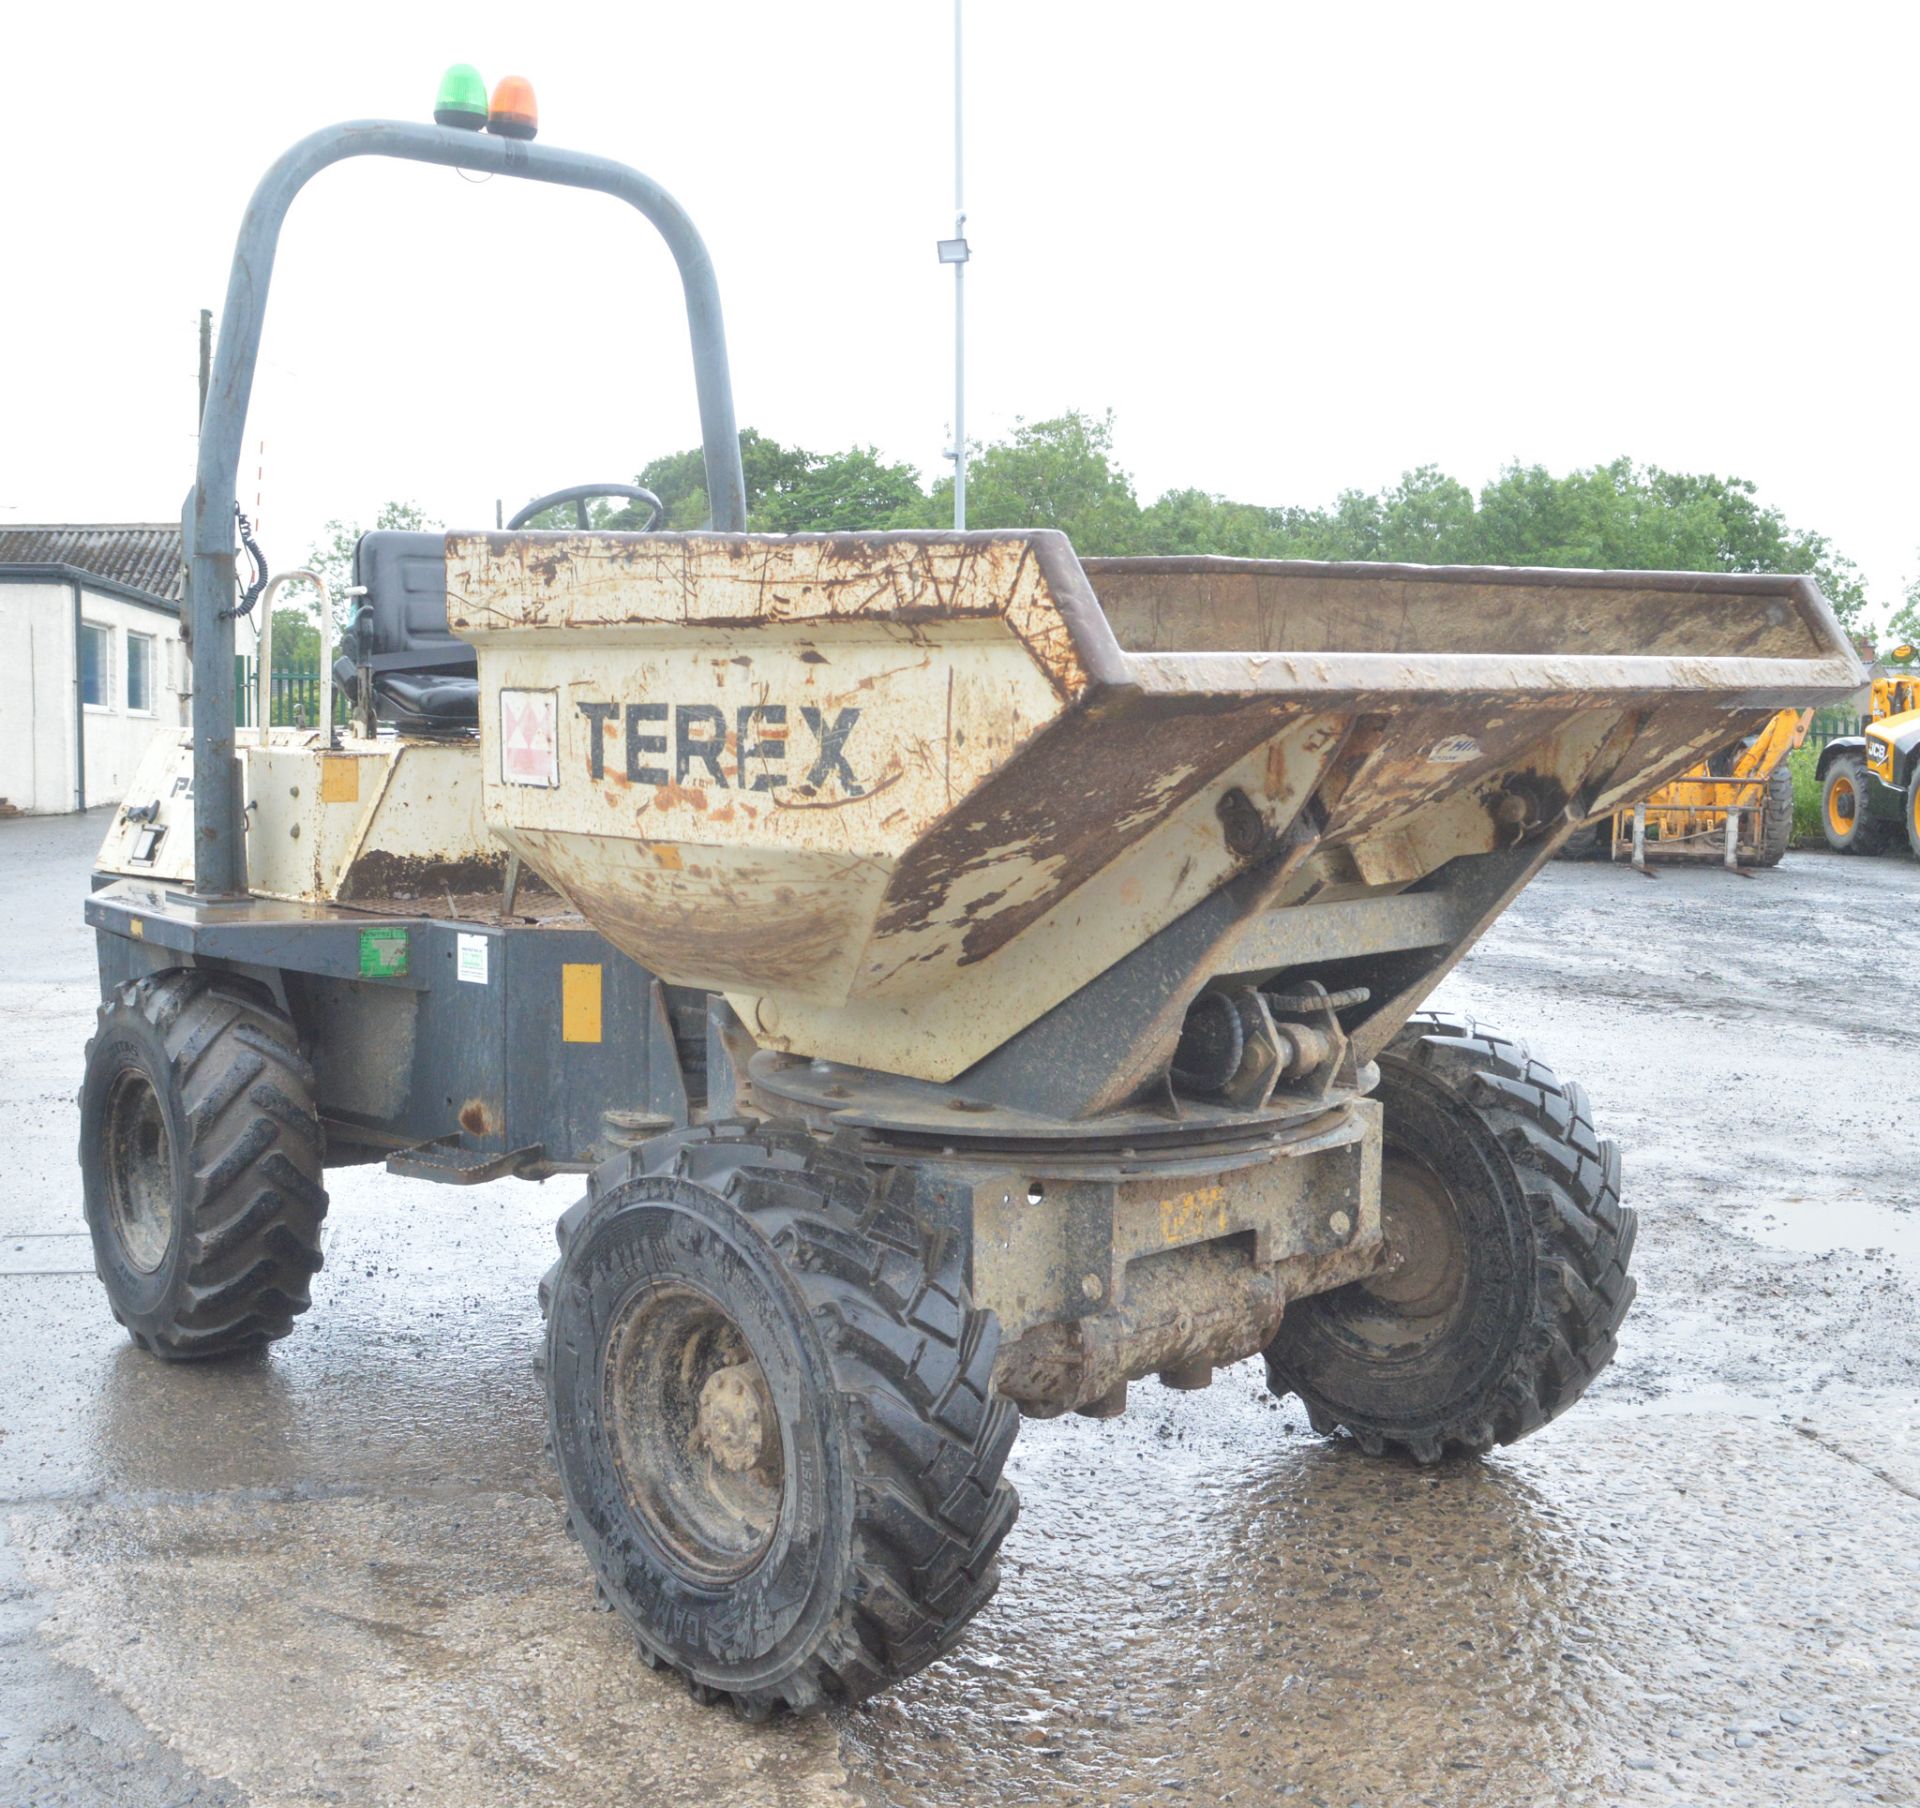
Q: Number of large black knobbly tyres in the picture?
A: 3